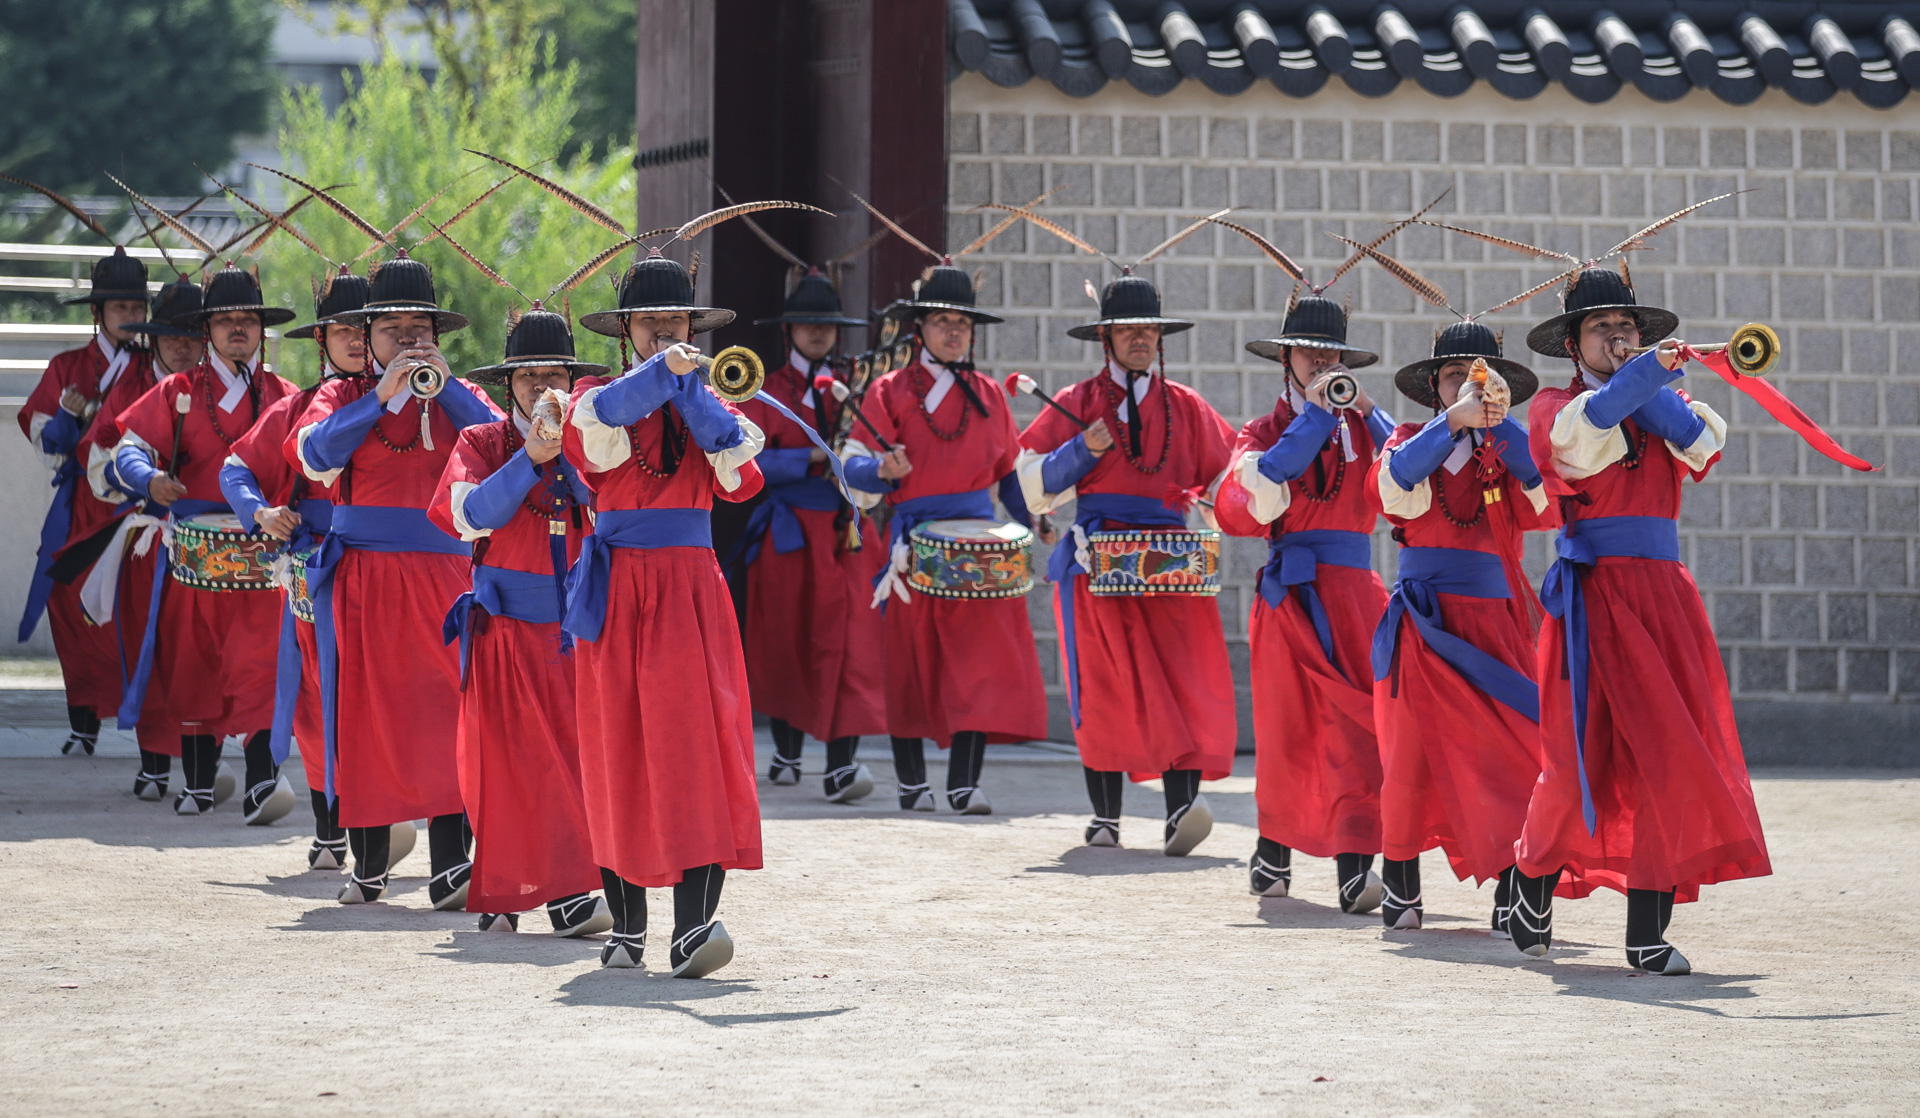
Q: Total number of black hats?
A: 13